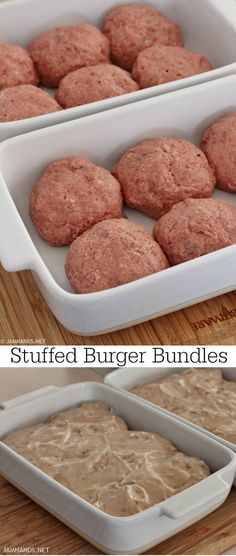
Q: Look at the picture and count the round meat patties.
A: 11